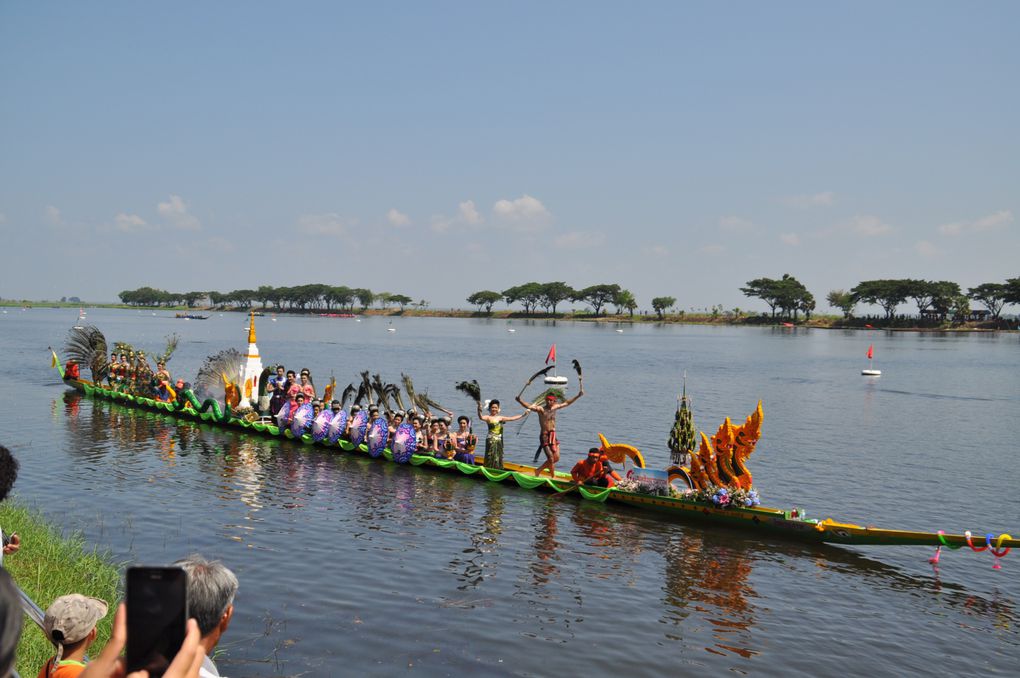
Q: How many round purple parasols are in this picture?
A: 7